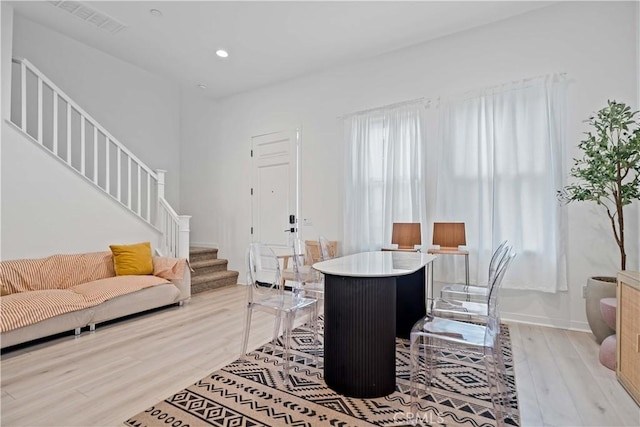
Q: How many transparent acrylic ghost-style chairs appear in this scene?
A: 6